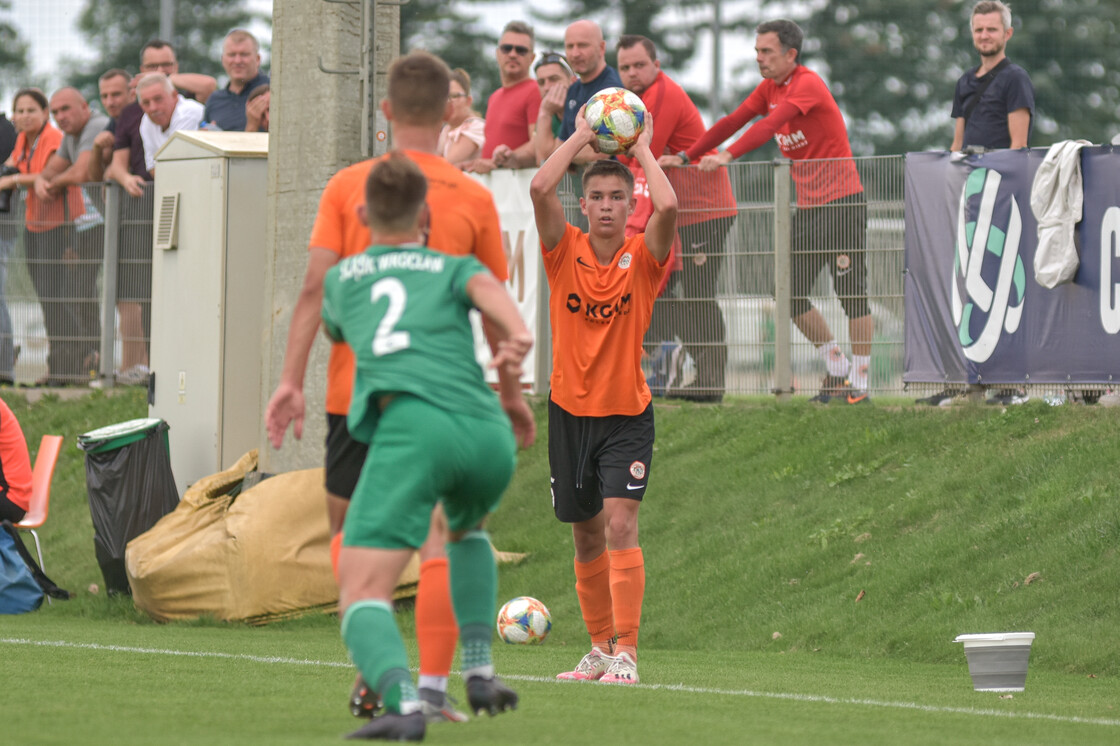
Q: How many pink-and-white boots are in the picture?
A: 2